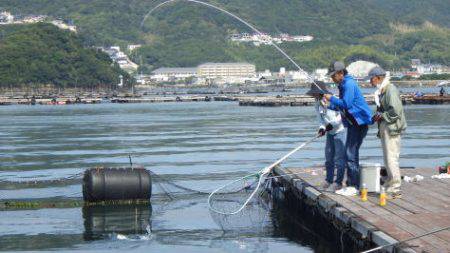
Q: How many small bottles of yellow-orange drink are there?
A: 2